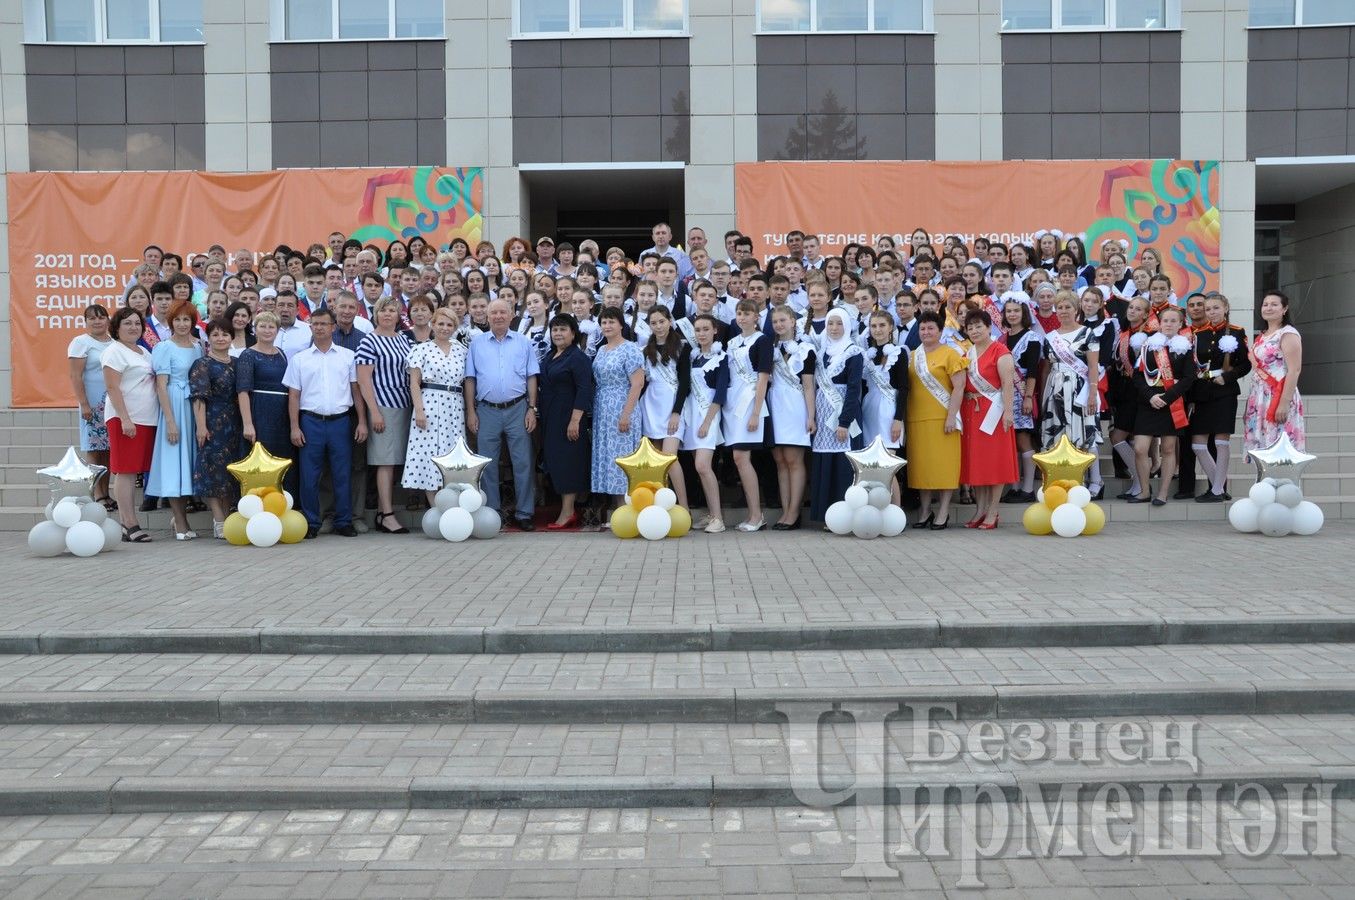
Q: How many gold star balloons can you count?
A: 3